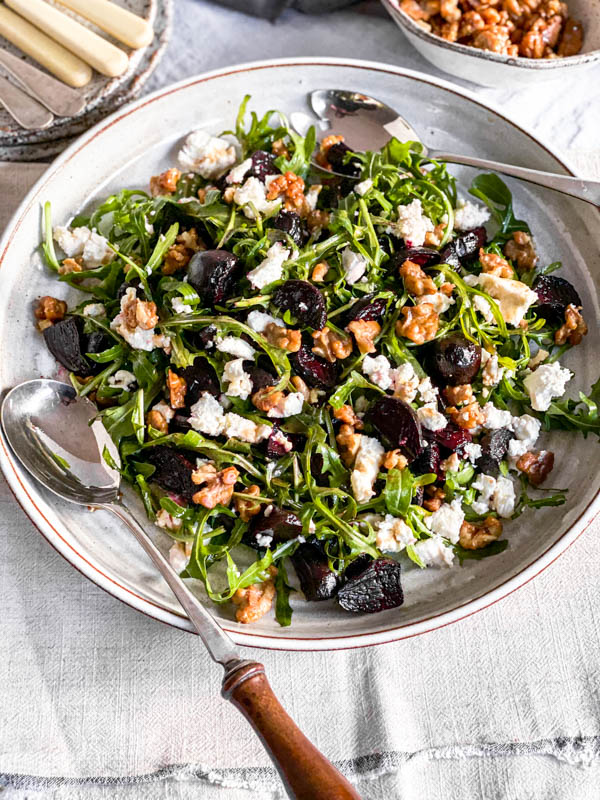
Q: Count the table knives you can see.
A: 3